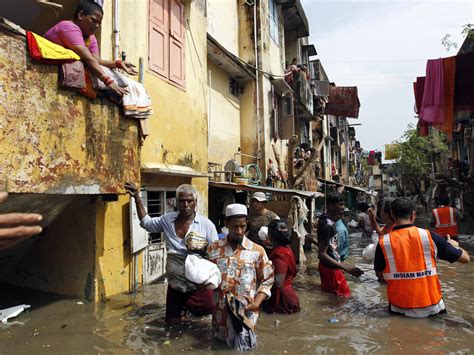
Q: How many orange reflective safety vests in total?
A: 2